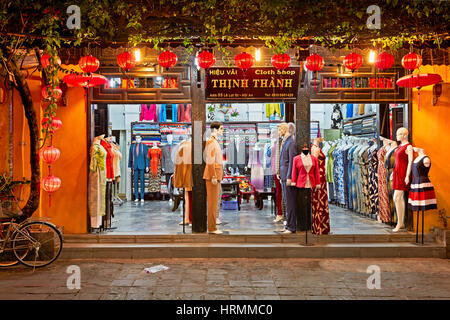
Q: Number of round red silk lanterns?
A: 15